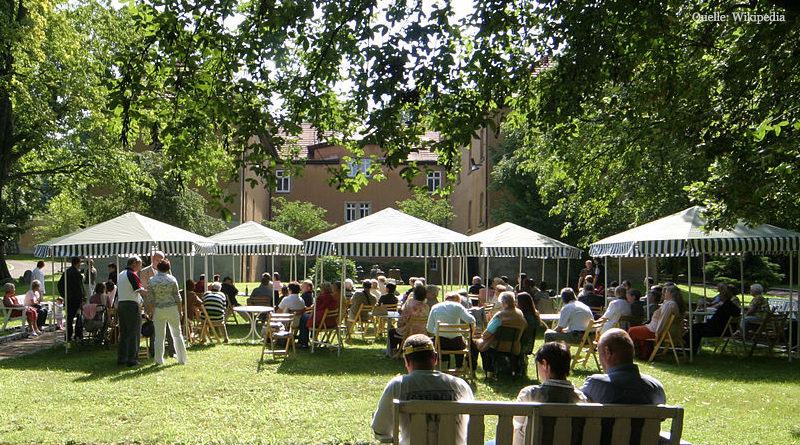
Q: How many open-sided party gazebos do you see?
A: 5